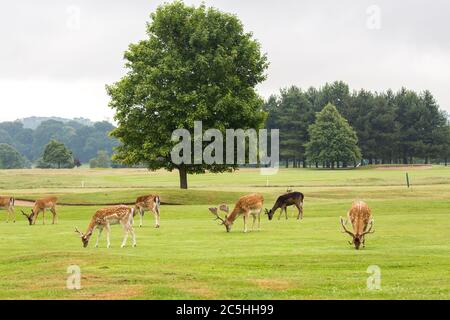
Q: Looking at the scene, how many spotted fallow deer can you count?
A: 6